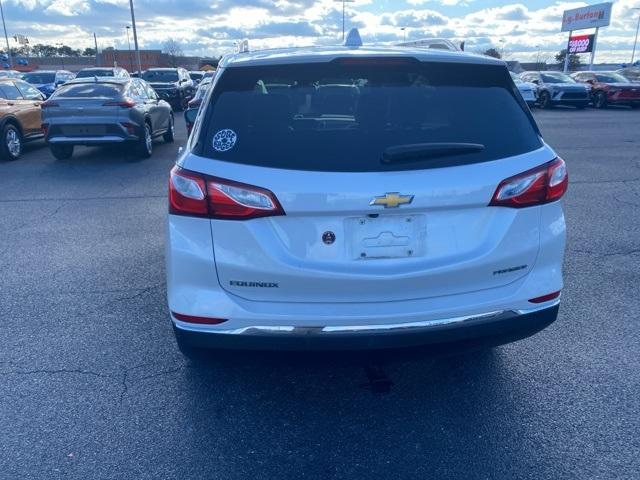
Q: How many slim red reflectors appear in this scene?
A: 2